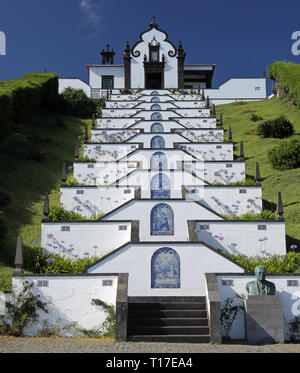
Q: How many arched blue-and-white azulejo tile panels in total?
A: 10